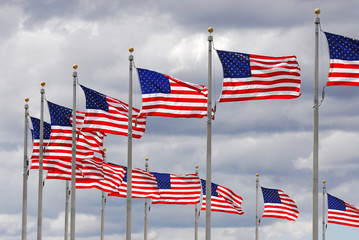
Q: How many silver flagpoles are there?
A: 12